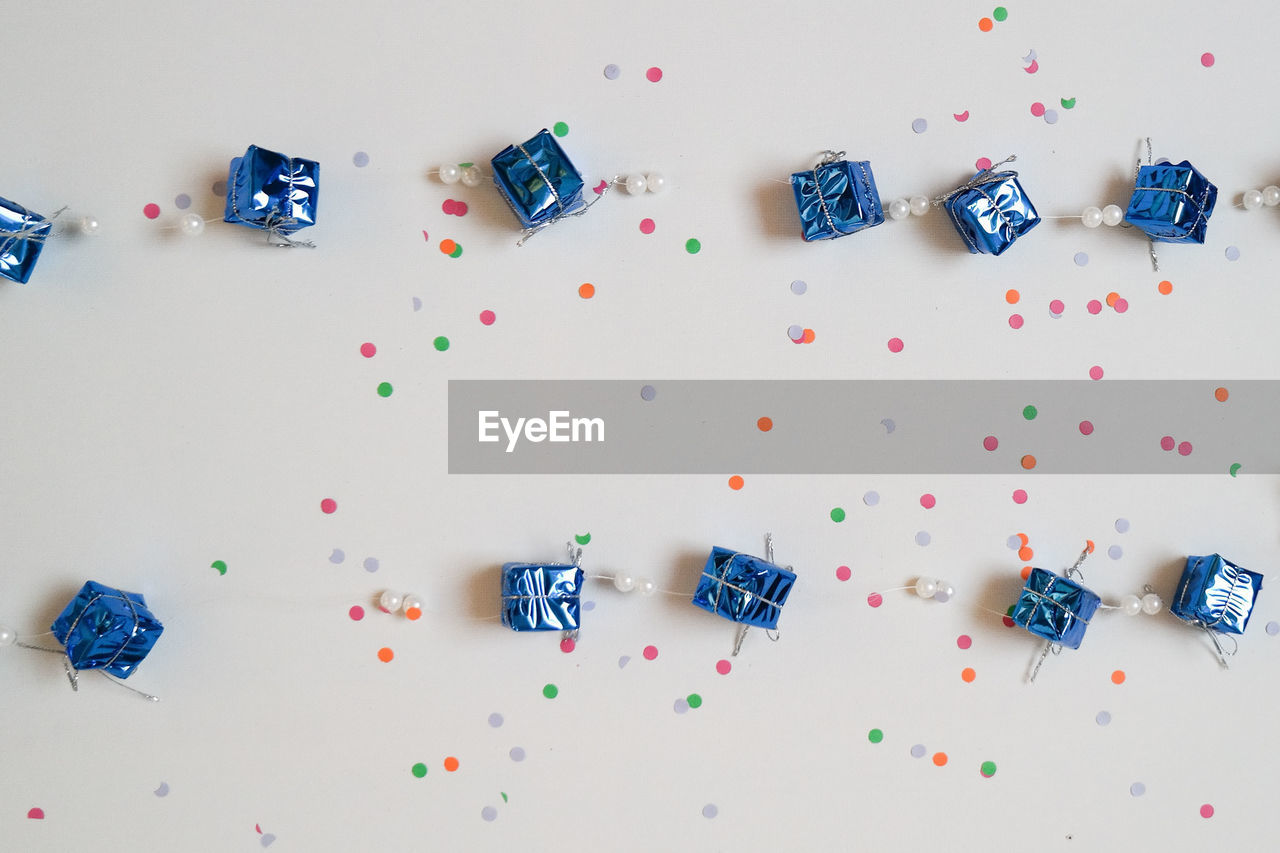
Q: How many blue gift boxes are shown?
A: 11